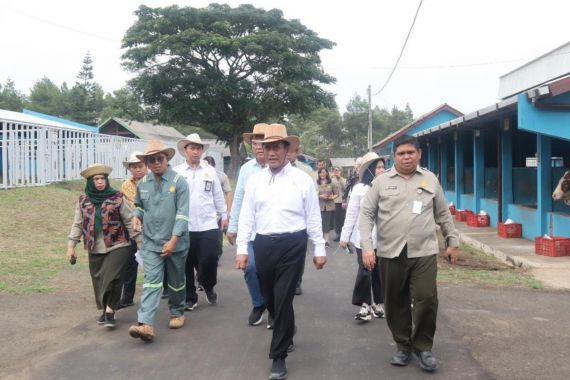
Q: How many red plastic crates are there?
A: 5